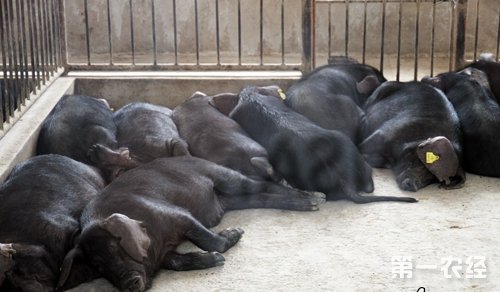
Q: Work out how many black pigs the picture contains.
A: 10